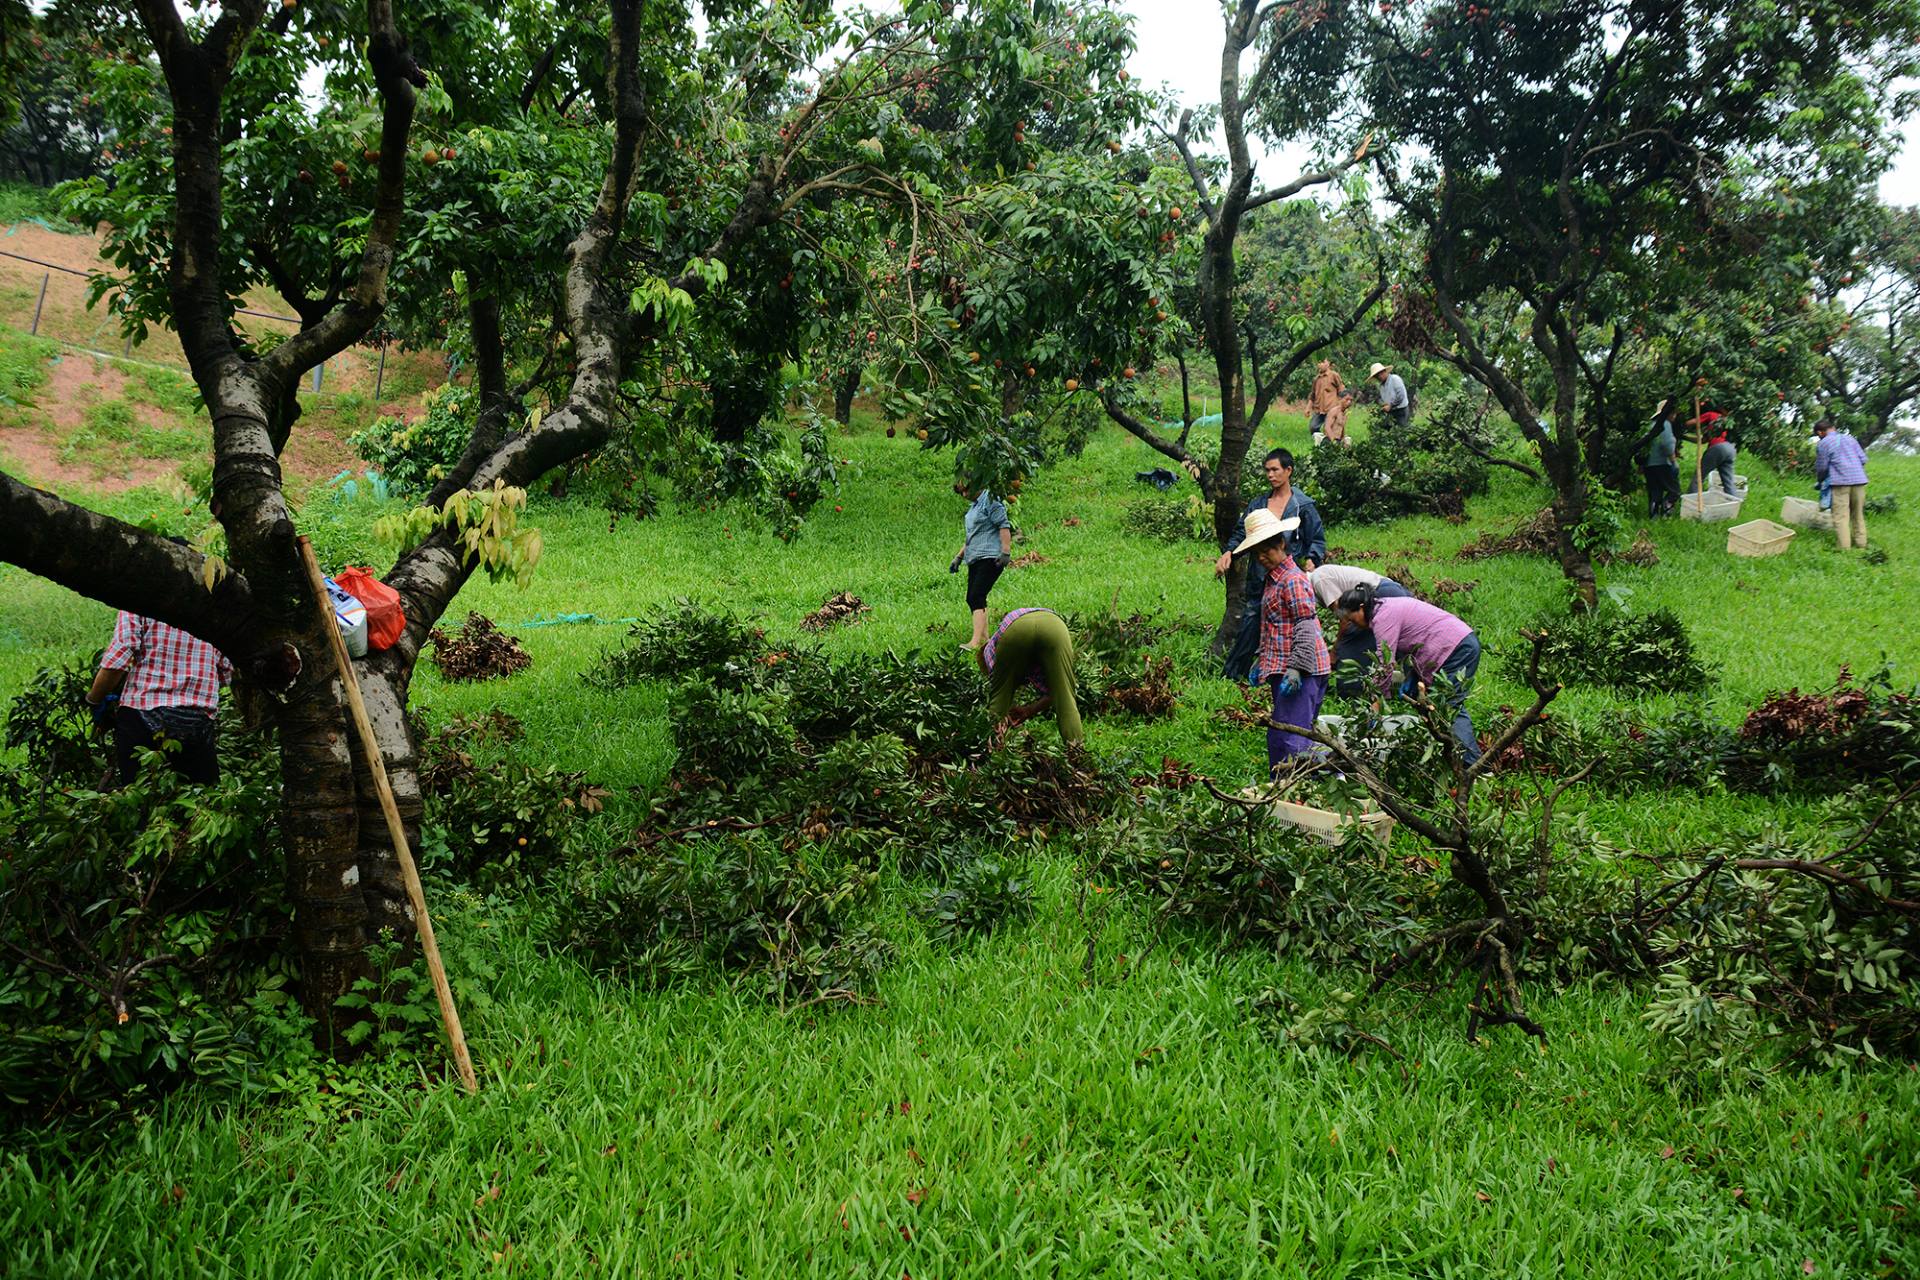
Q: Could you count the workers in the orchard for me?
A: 13